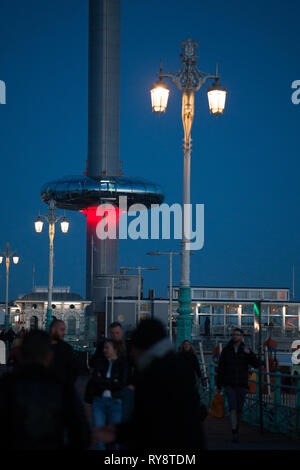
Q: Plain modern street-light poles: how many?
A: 4